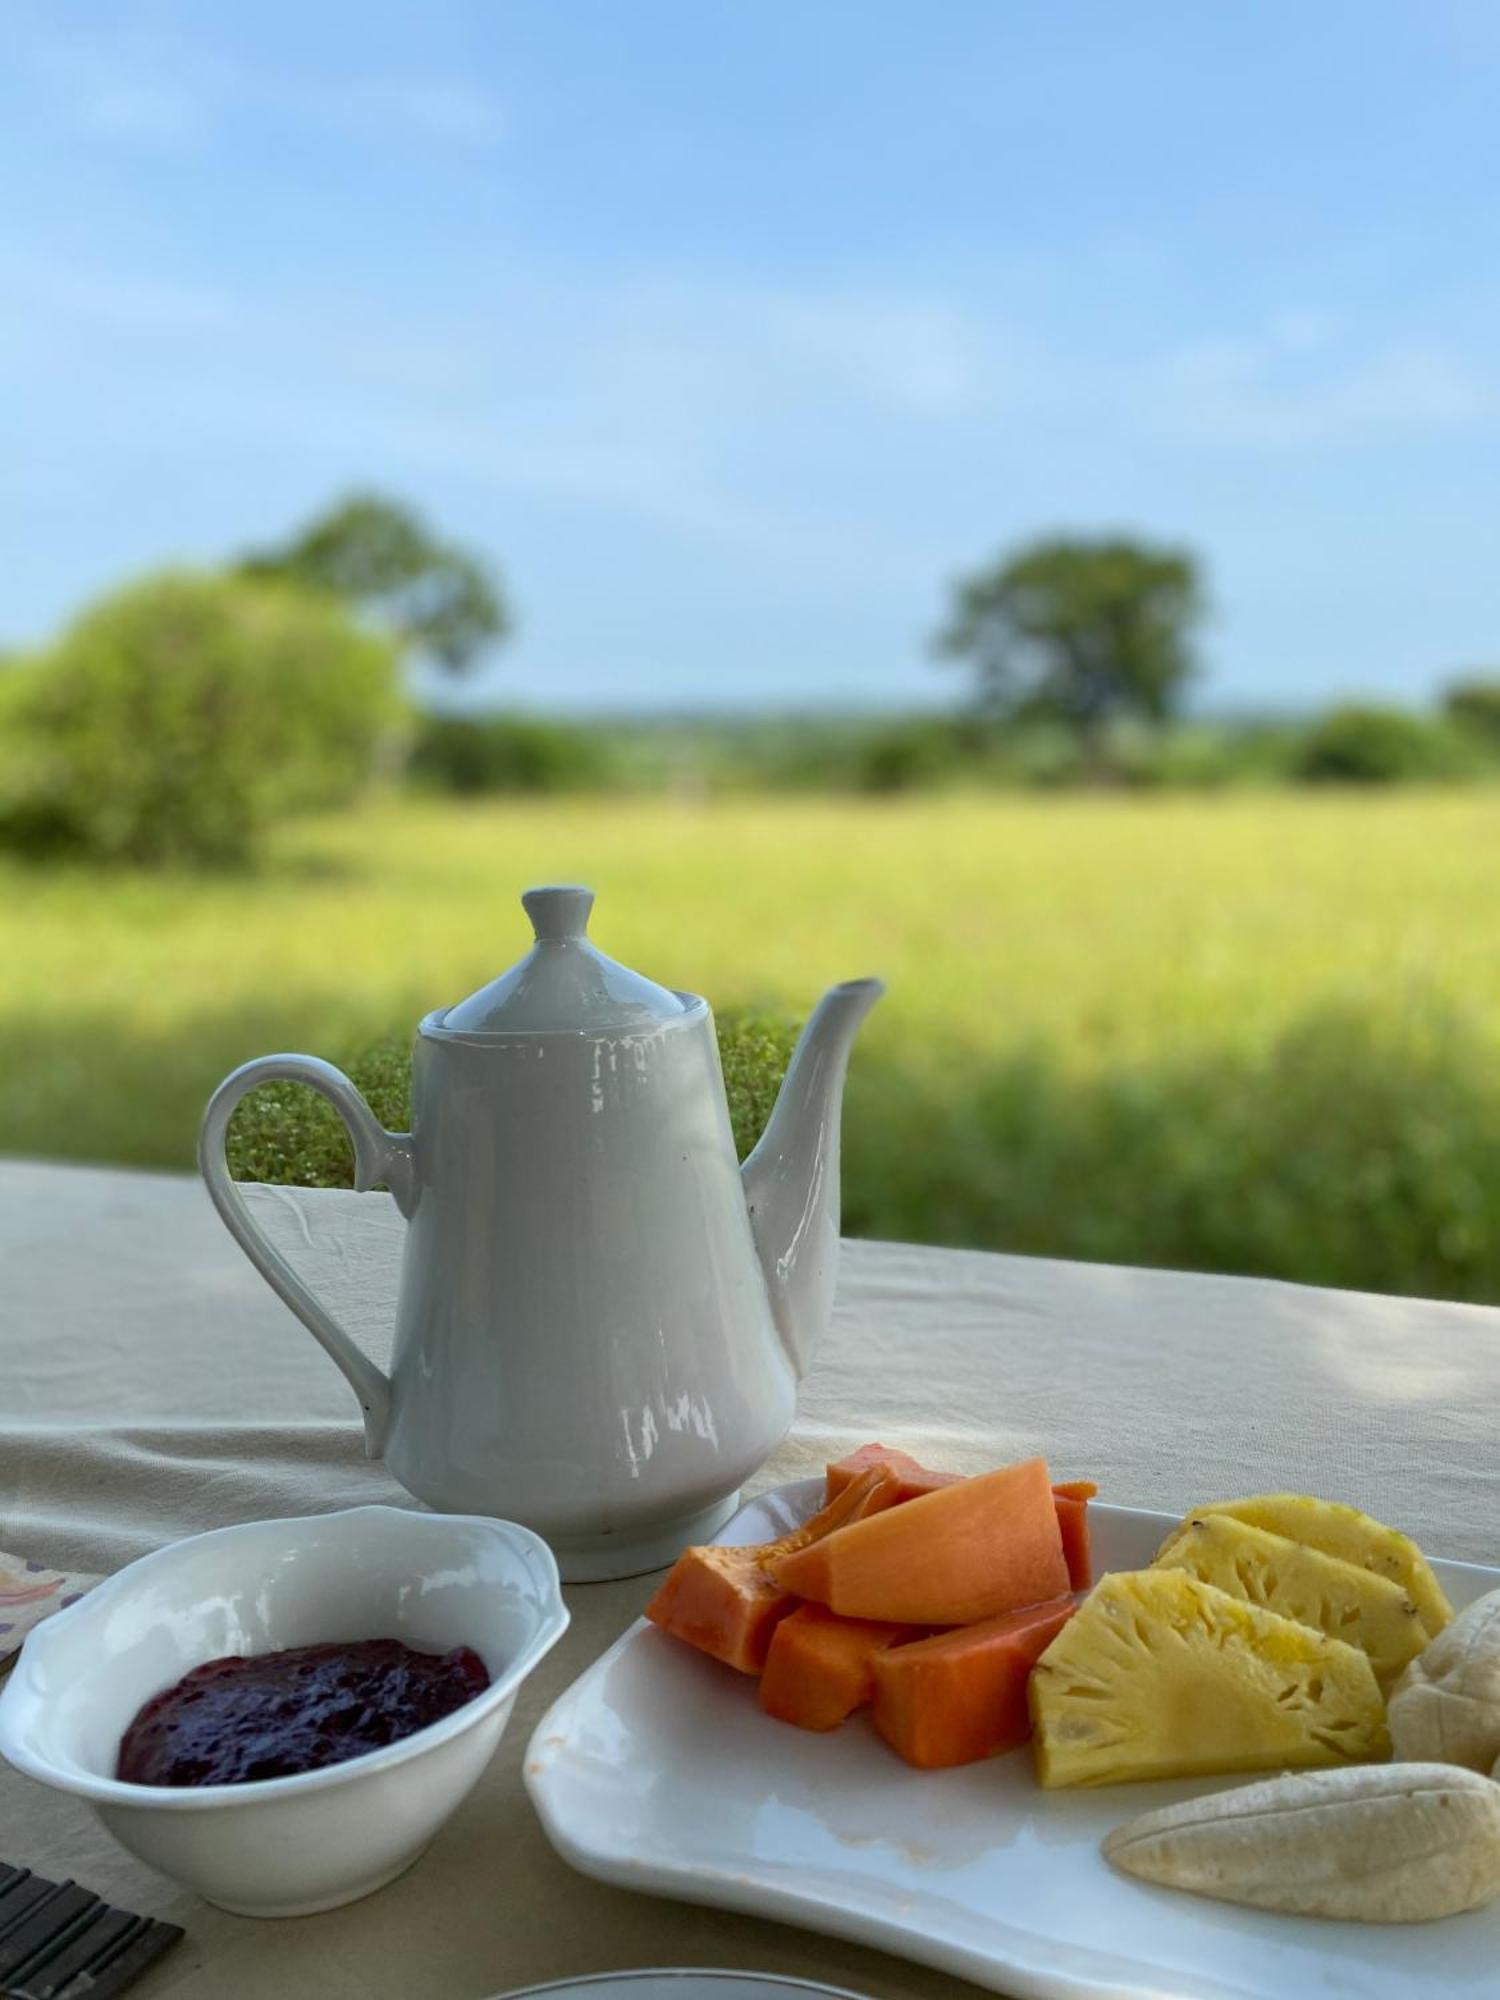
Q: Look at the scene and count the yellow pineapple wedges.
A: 3